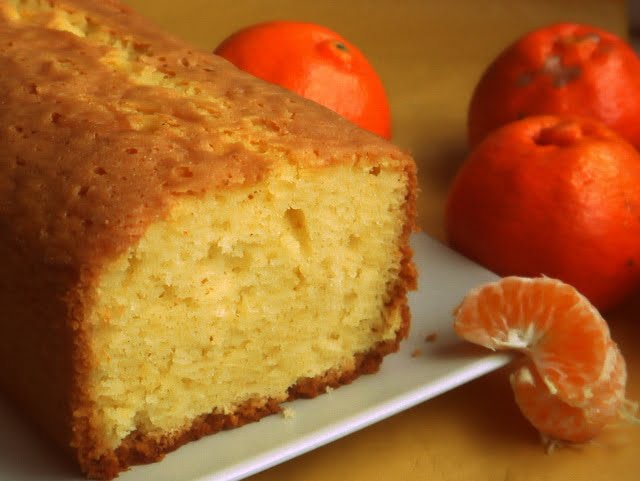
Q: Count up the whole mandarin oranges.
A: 3